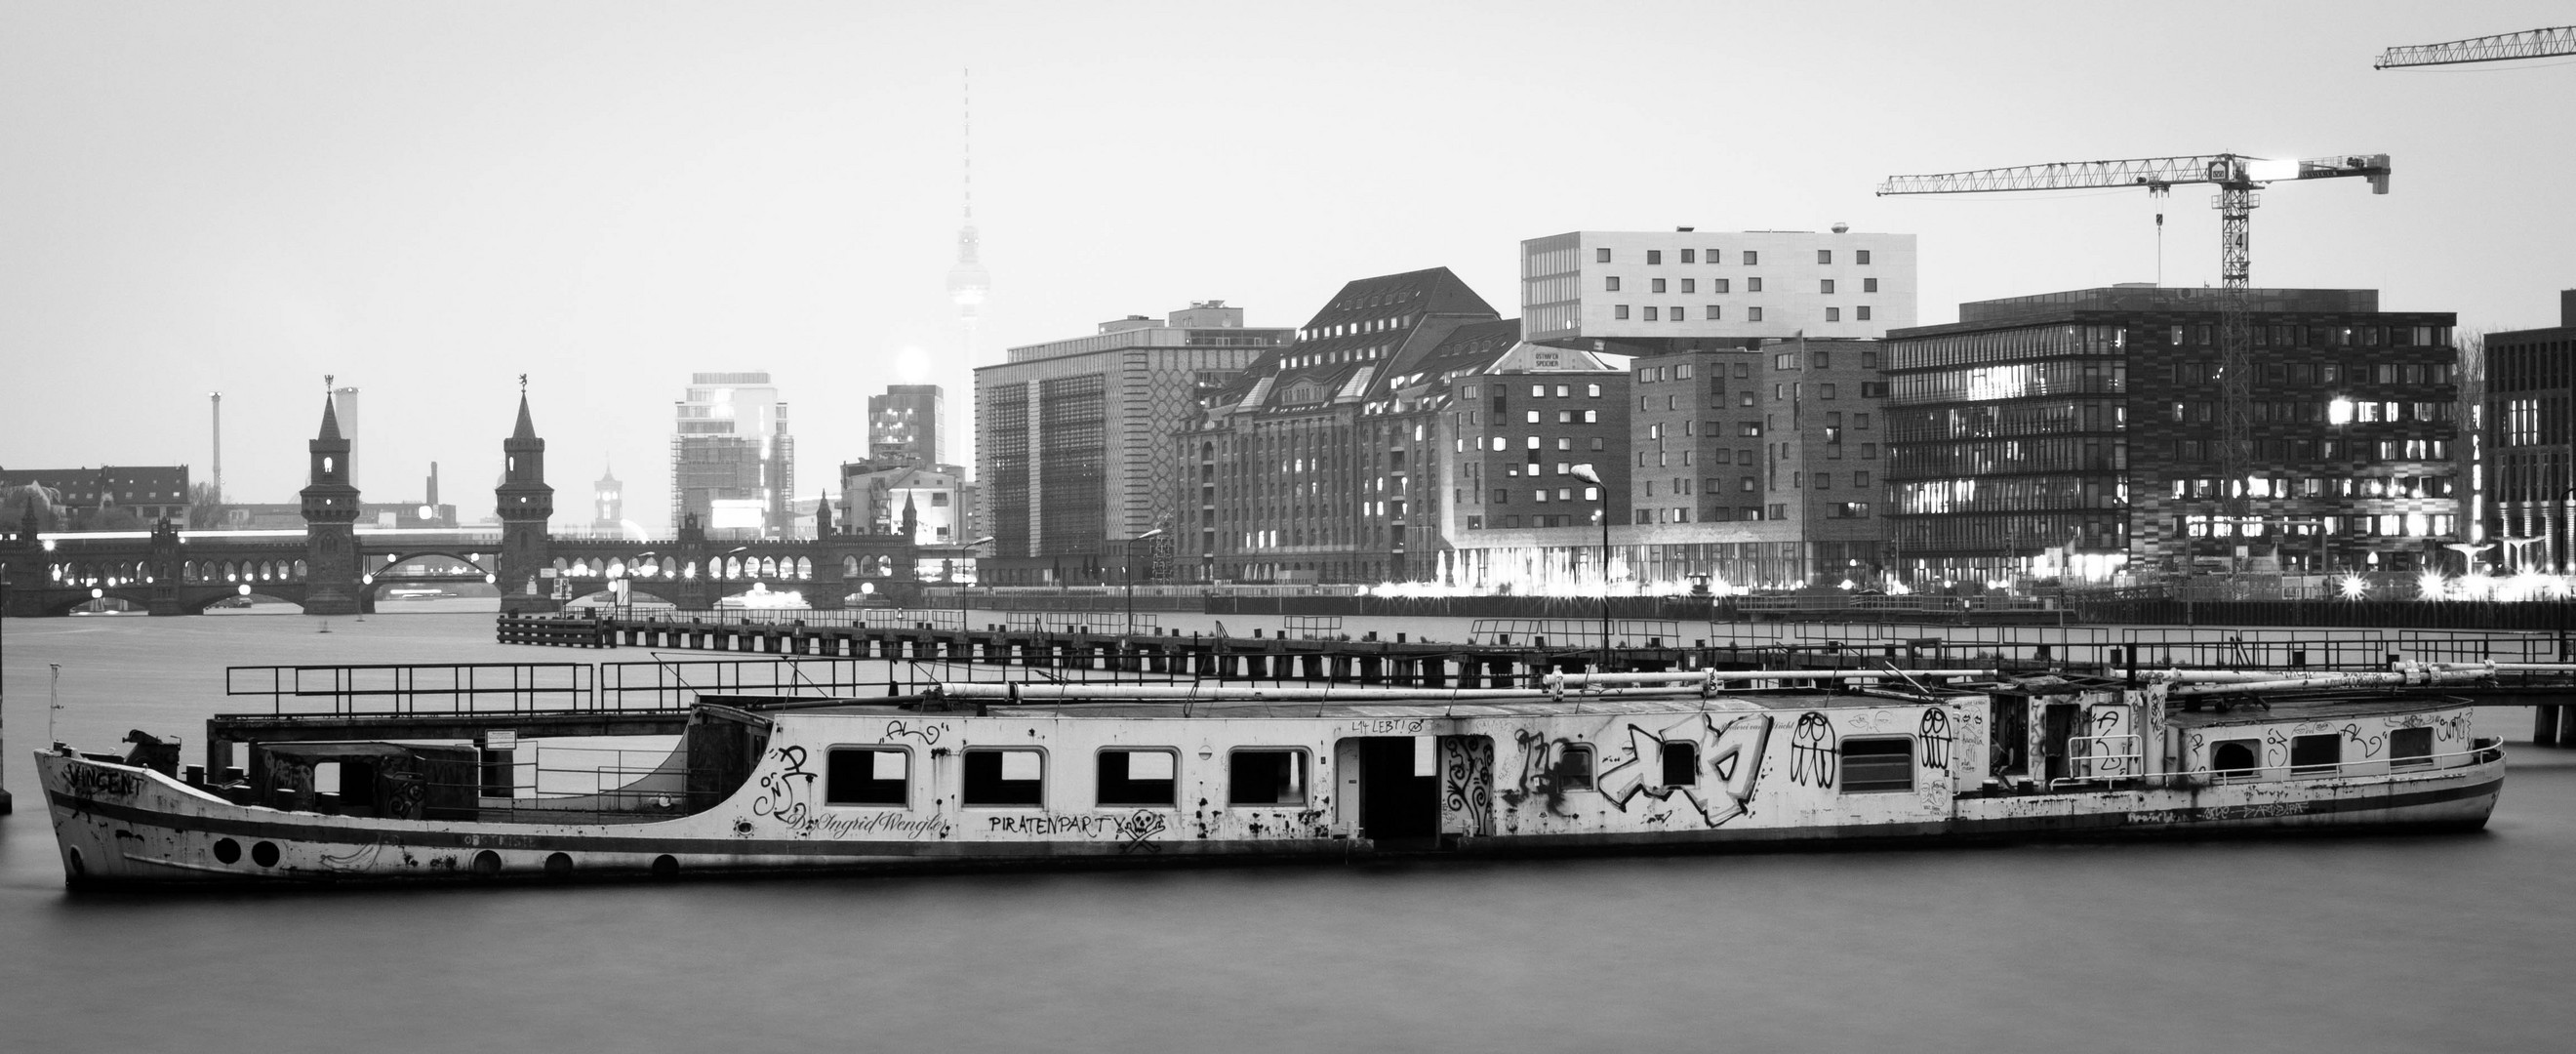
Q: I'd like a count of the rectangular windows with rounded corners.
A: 10